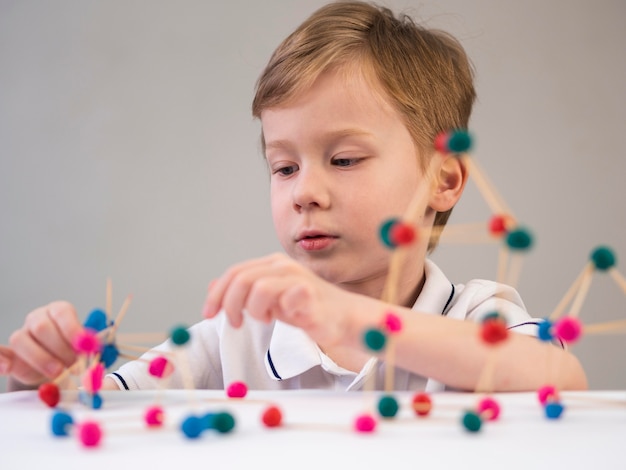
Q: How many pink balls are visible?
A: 11